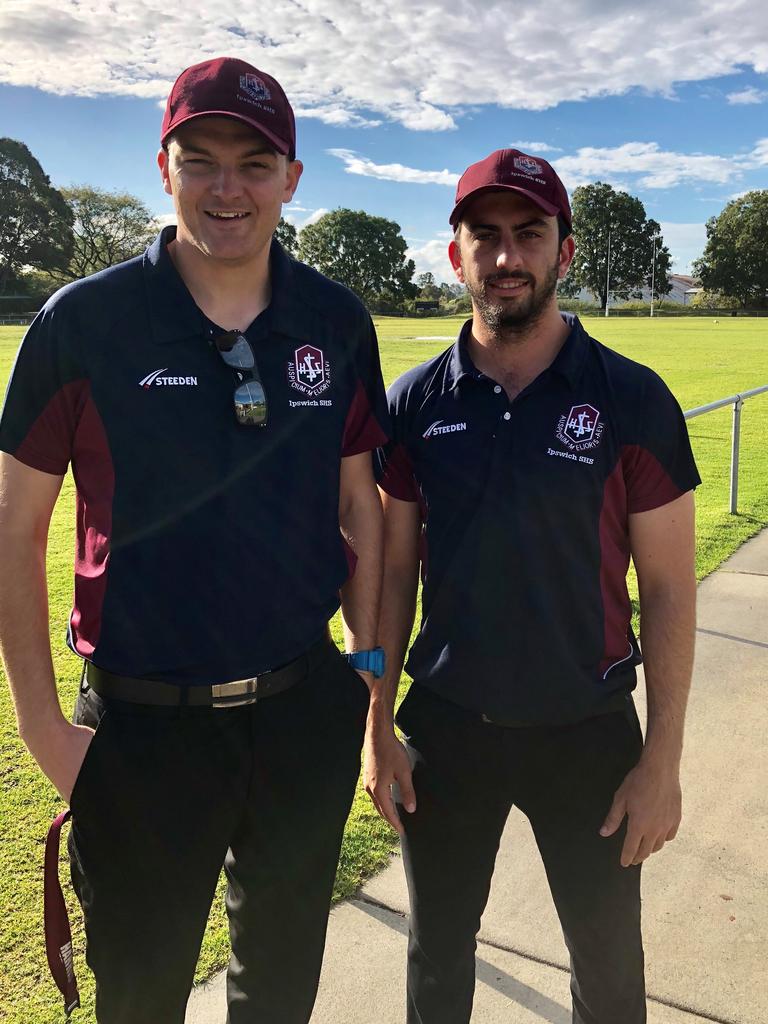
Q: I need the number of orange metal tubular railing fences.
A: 0